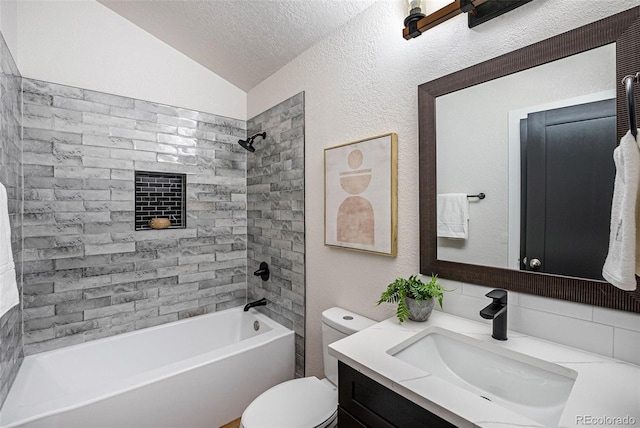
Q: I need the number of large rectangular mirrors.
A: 1